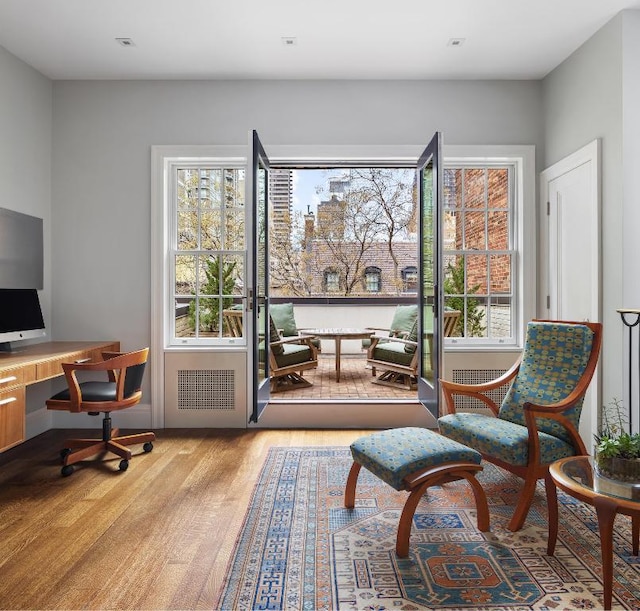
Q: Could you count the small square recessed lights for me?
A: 3